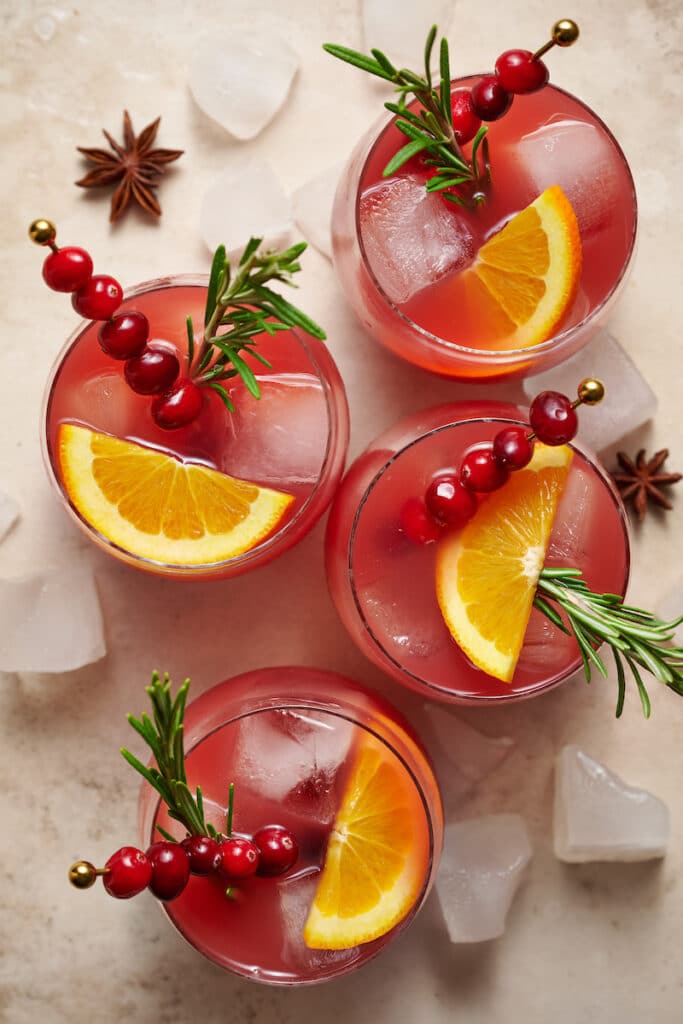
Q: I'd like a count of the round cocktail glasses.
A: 4